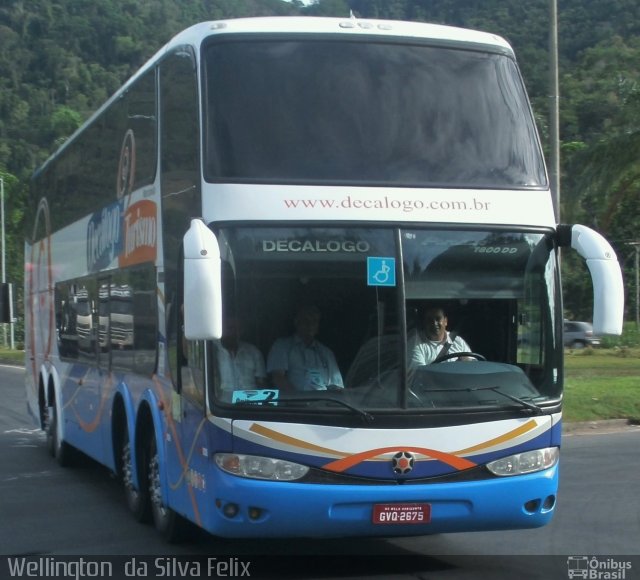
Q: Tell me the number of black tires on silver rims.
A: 4